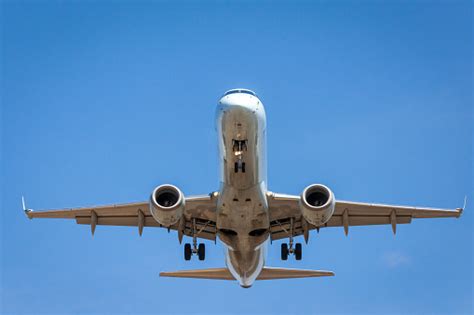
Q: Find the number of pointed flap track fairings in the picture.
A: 6